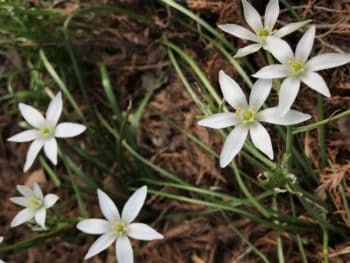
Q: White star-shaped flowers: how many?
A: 6